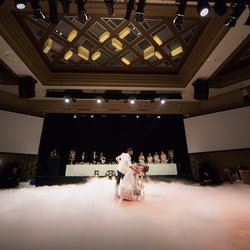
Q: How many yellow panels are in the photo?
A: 13